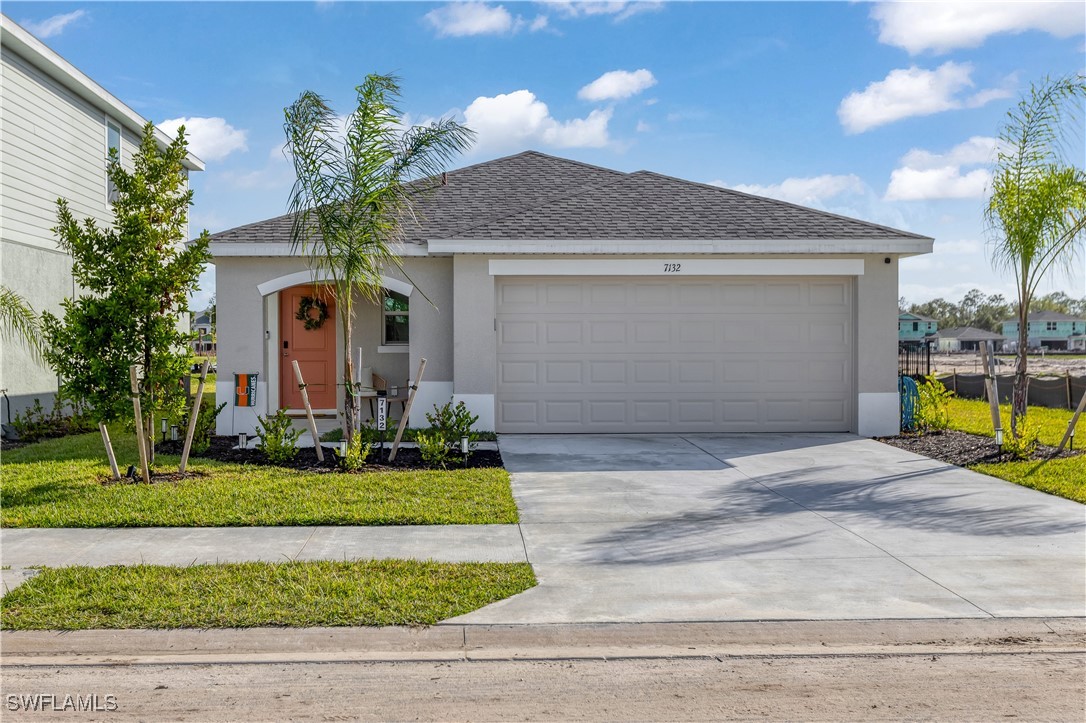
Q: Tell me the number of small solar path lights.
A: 7